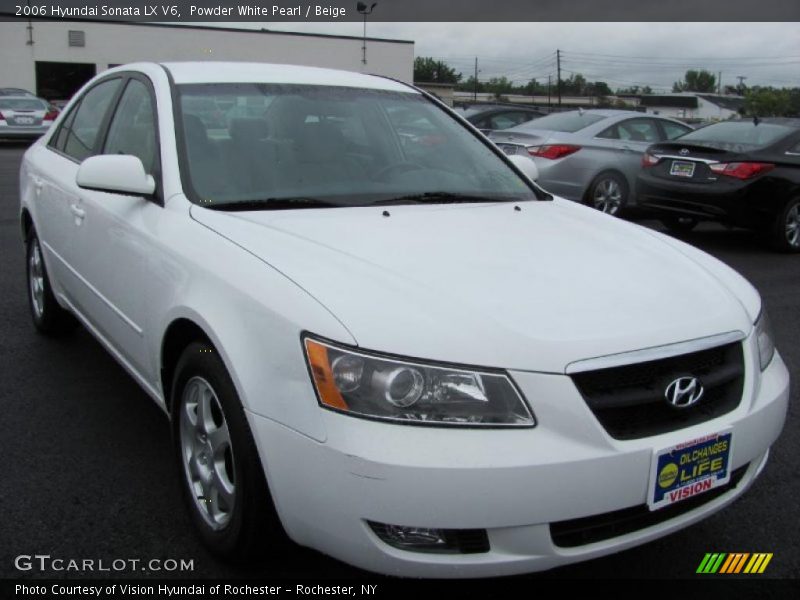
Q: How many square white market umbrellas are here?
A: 0